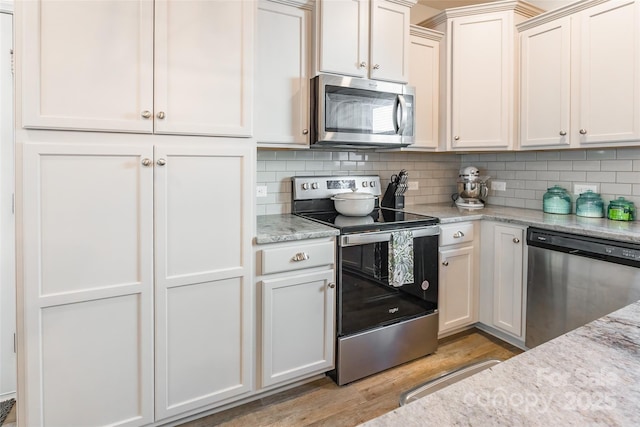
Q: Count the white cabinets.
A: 14